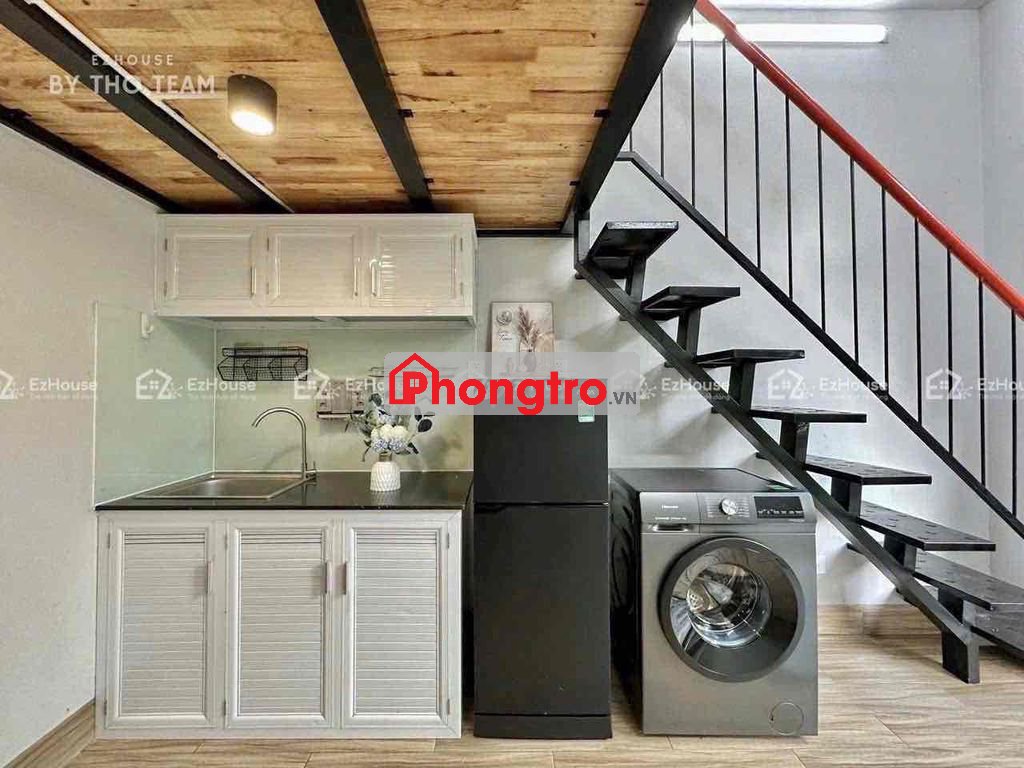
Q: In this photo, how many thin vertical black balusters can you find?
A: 13